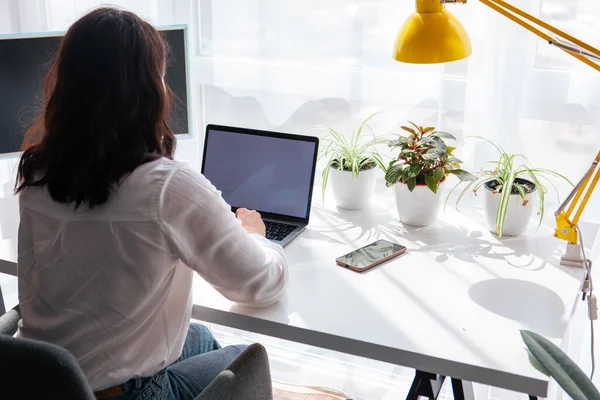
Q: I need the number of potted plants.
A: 3